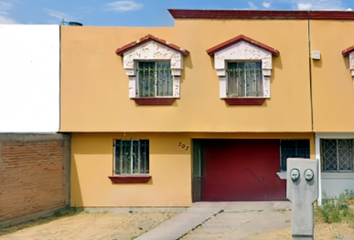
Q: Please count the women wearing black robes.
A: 0